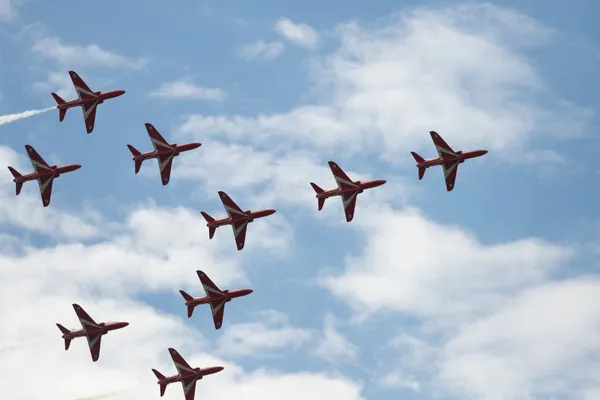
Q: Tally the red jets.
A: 9